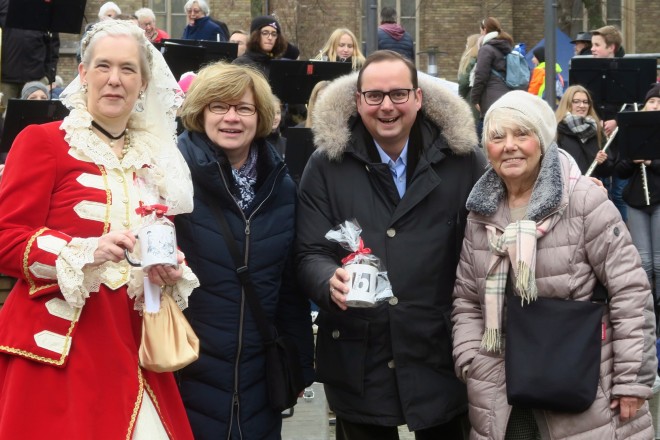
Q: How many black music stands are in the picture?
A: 7